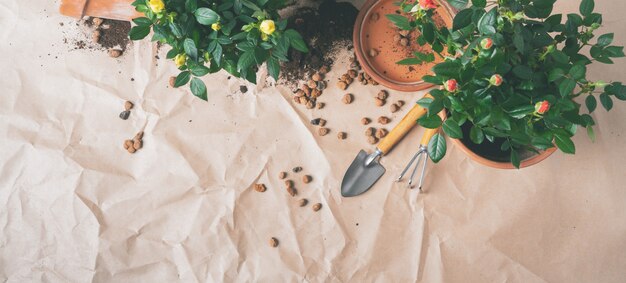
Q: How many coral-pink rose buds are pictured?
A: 5